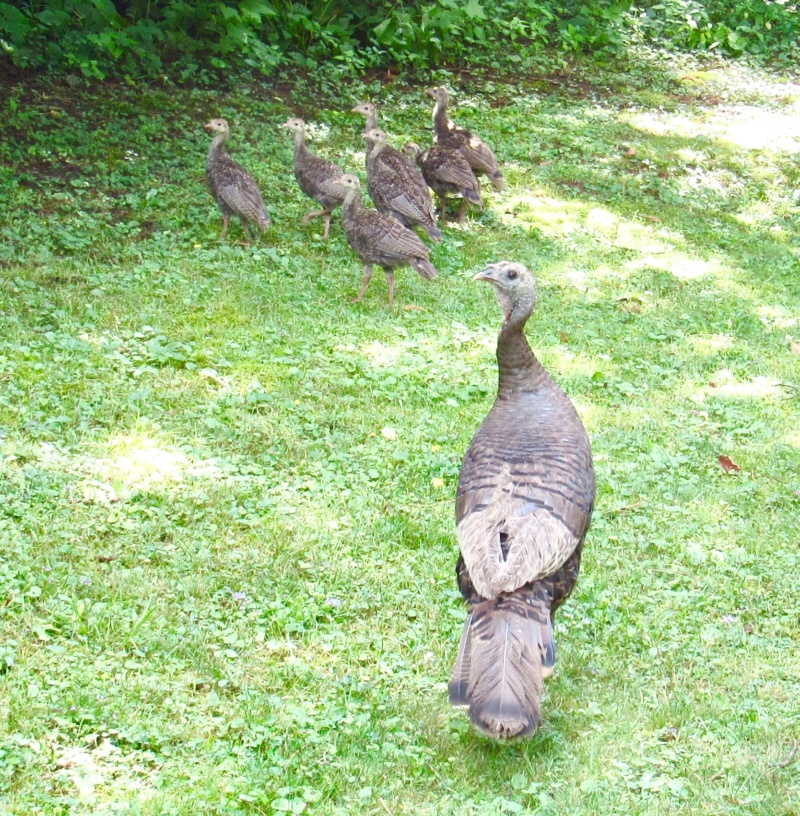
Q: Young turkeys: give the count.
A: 7